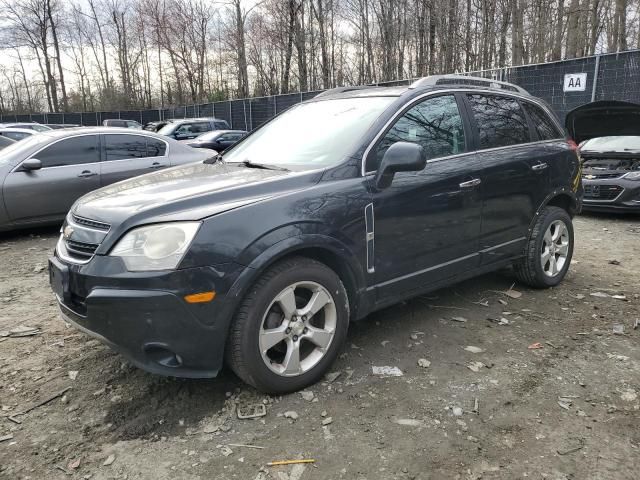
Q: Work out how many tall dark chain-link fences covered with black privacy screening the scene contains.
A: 1